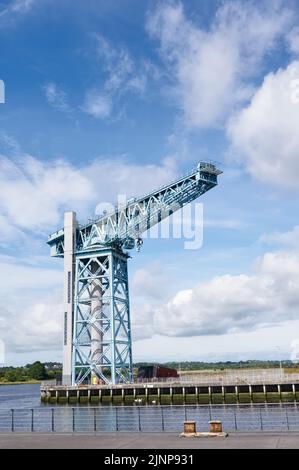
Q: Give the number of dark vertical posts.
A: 13